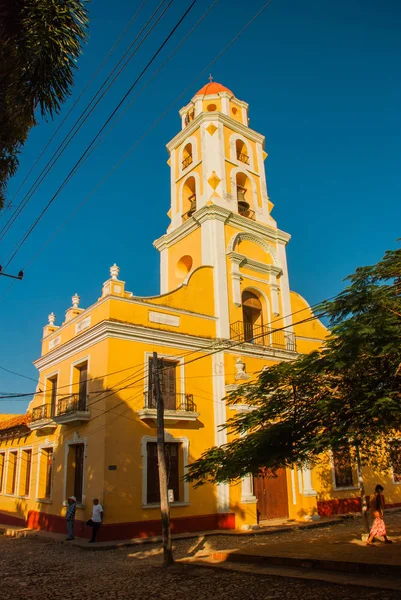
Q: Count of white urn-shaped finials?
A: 3